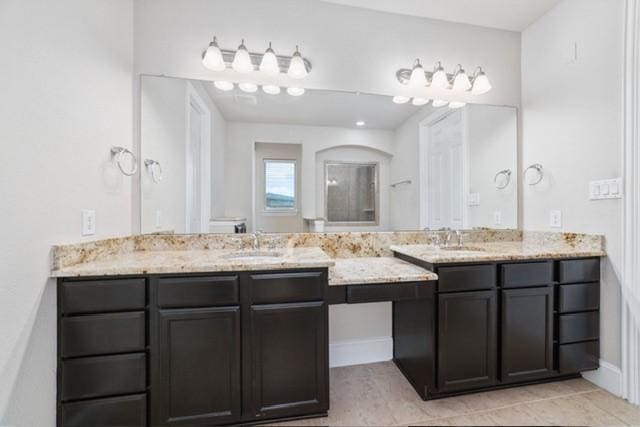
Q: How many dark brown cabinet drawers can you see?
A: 13